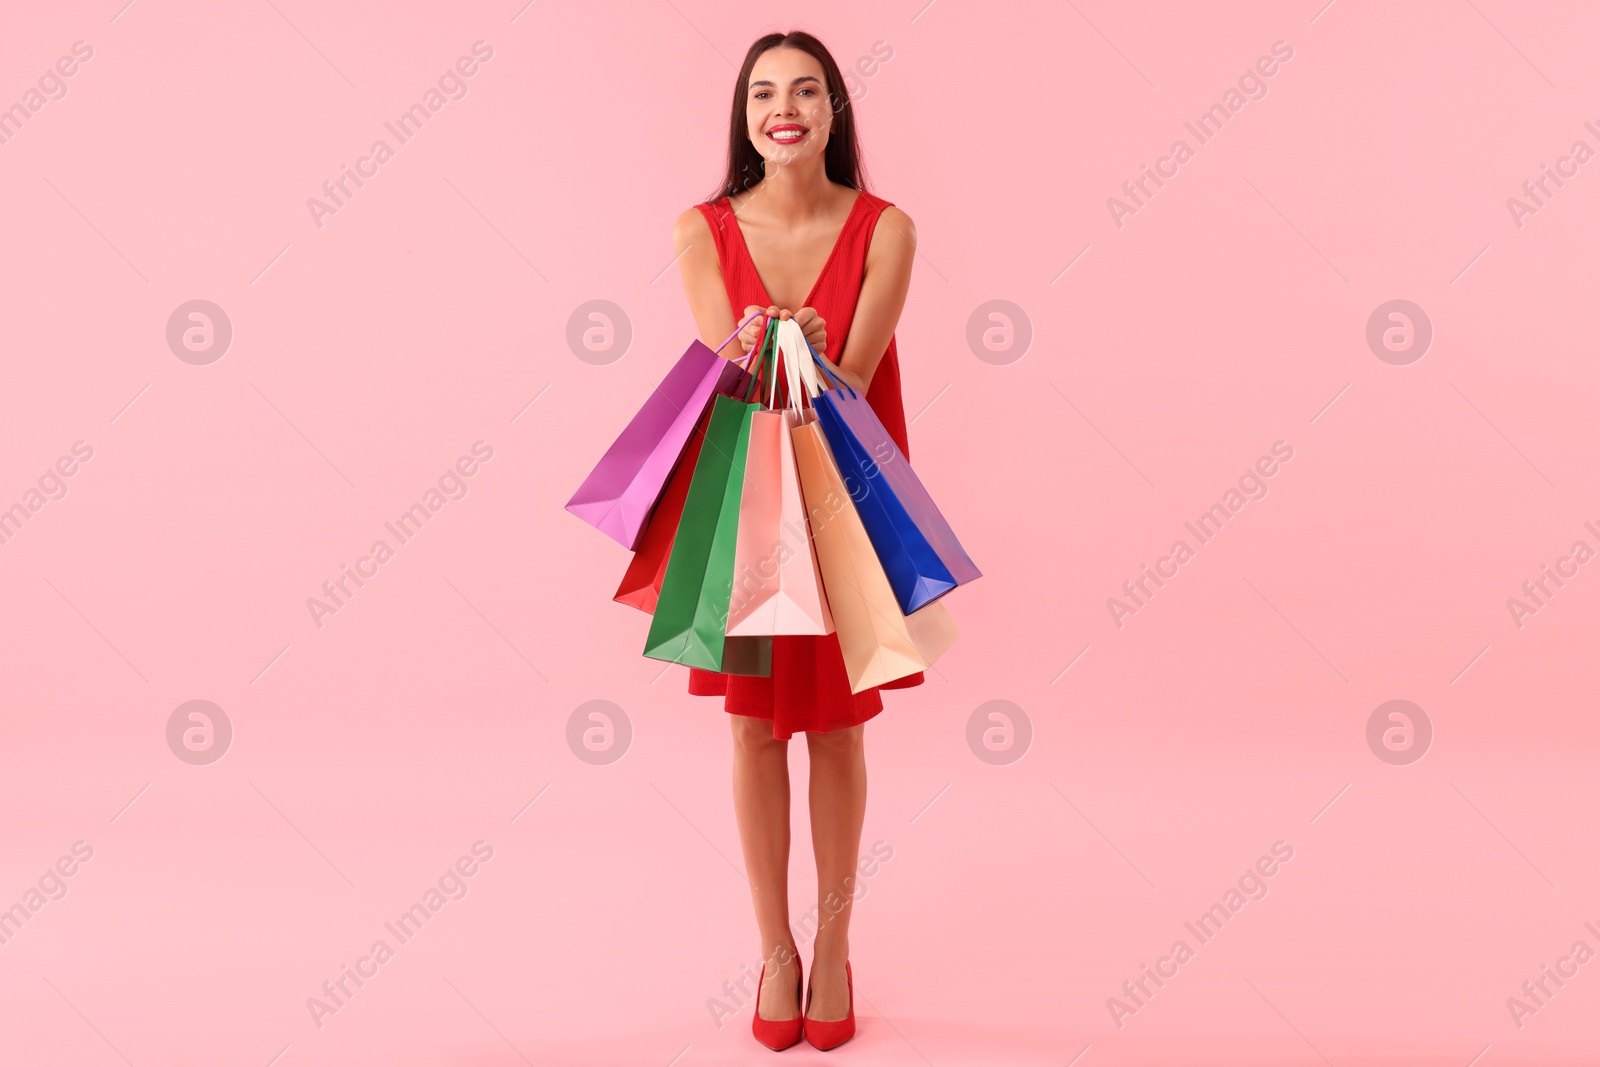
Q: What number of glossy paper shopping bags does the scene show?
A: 6